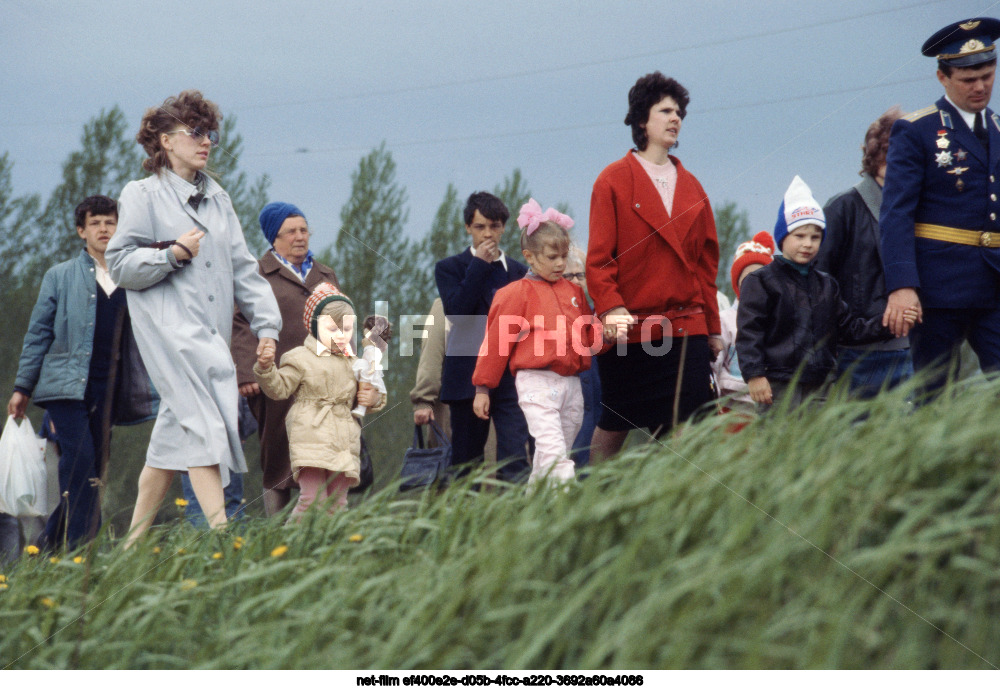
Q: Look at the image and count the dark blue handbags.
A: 1